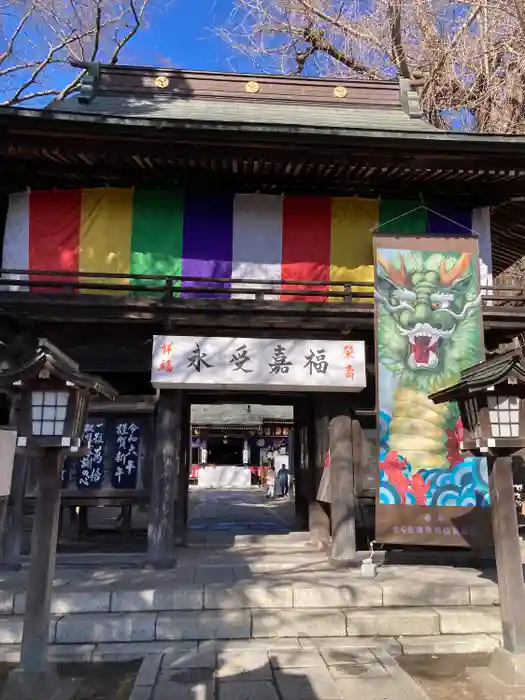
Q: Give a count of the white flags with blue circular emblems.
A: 0